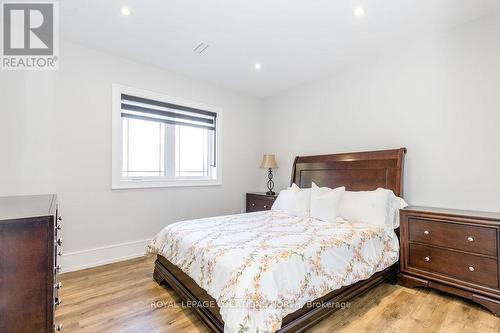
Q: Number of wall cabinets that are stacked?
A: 0